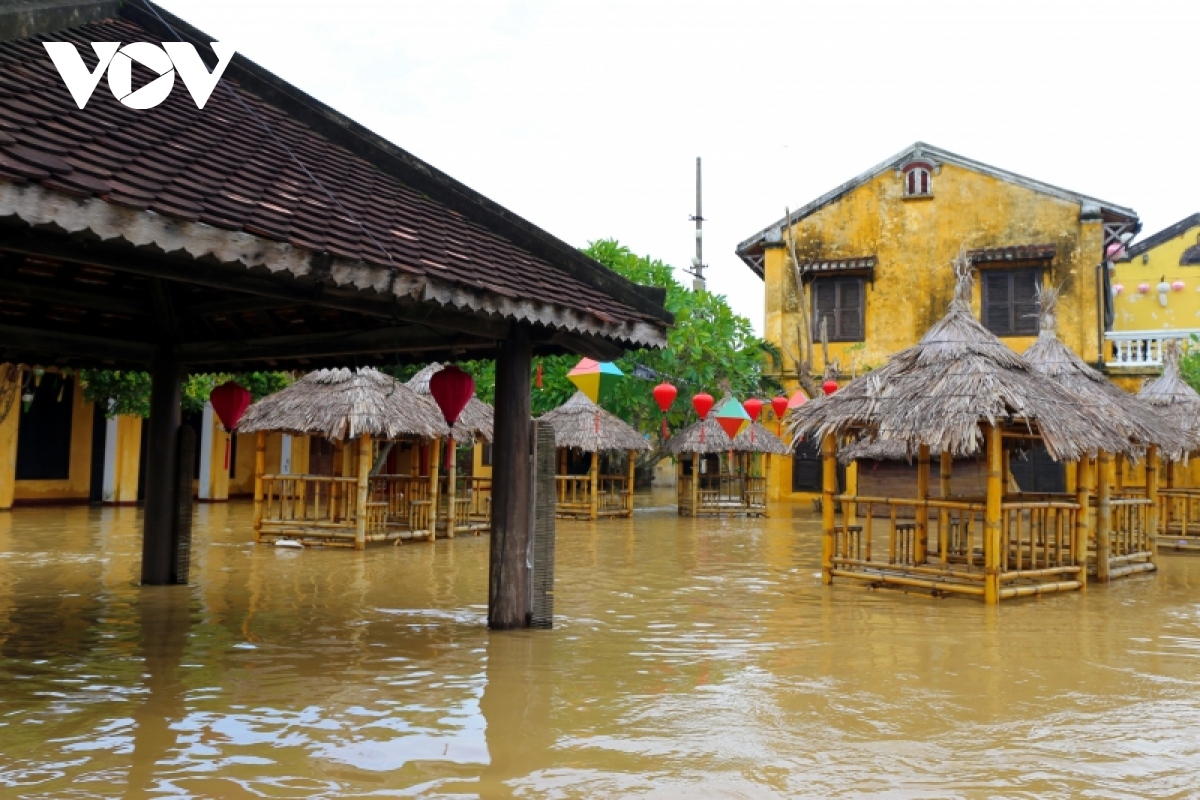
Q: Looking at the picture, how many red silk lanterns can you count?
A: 7